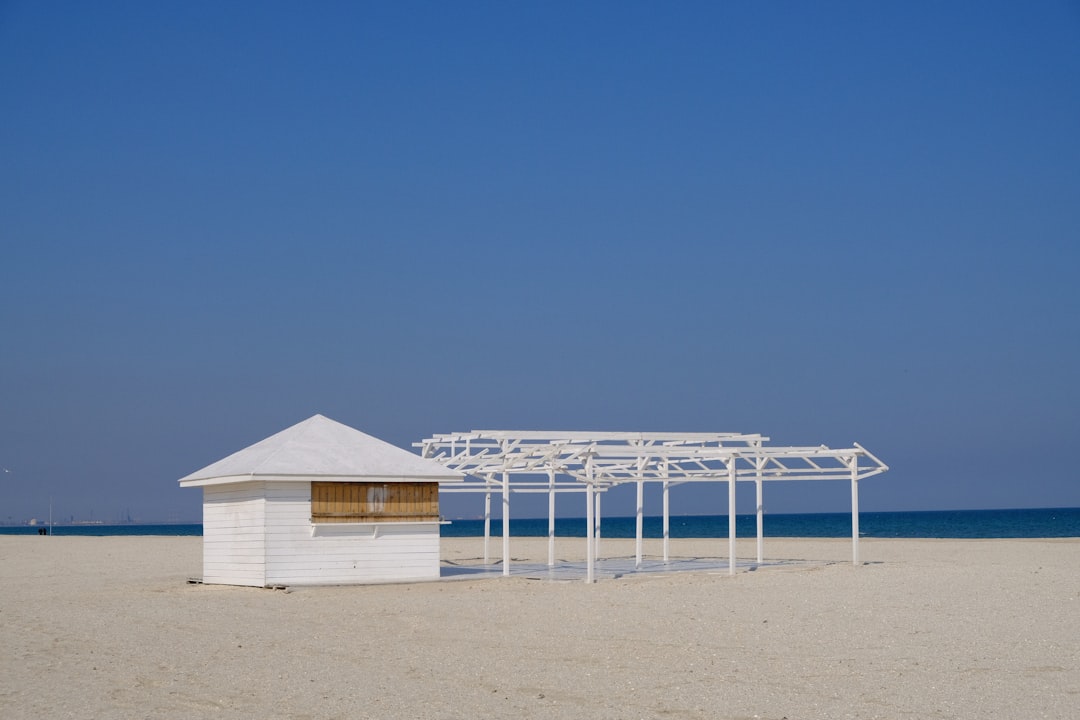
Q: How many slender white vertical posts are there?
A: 10